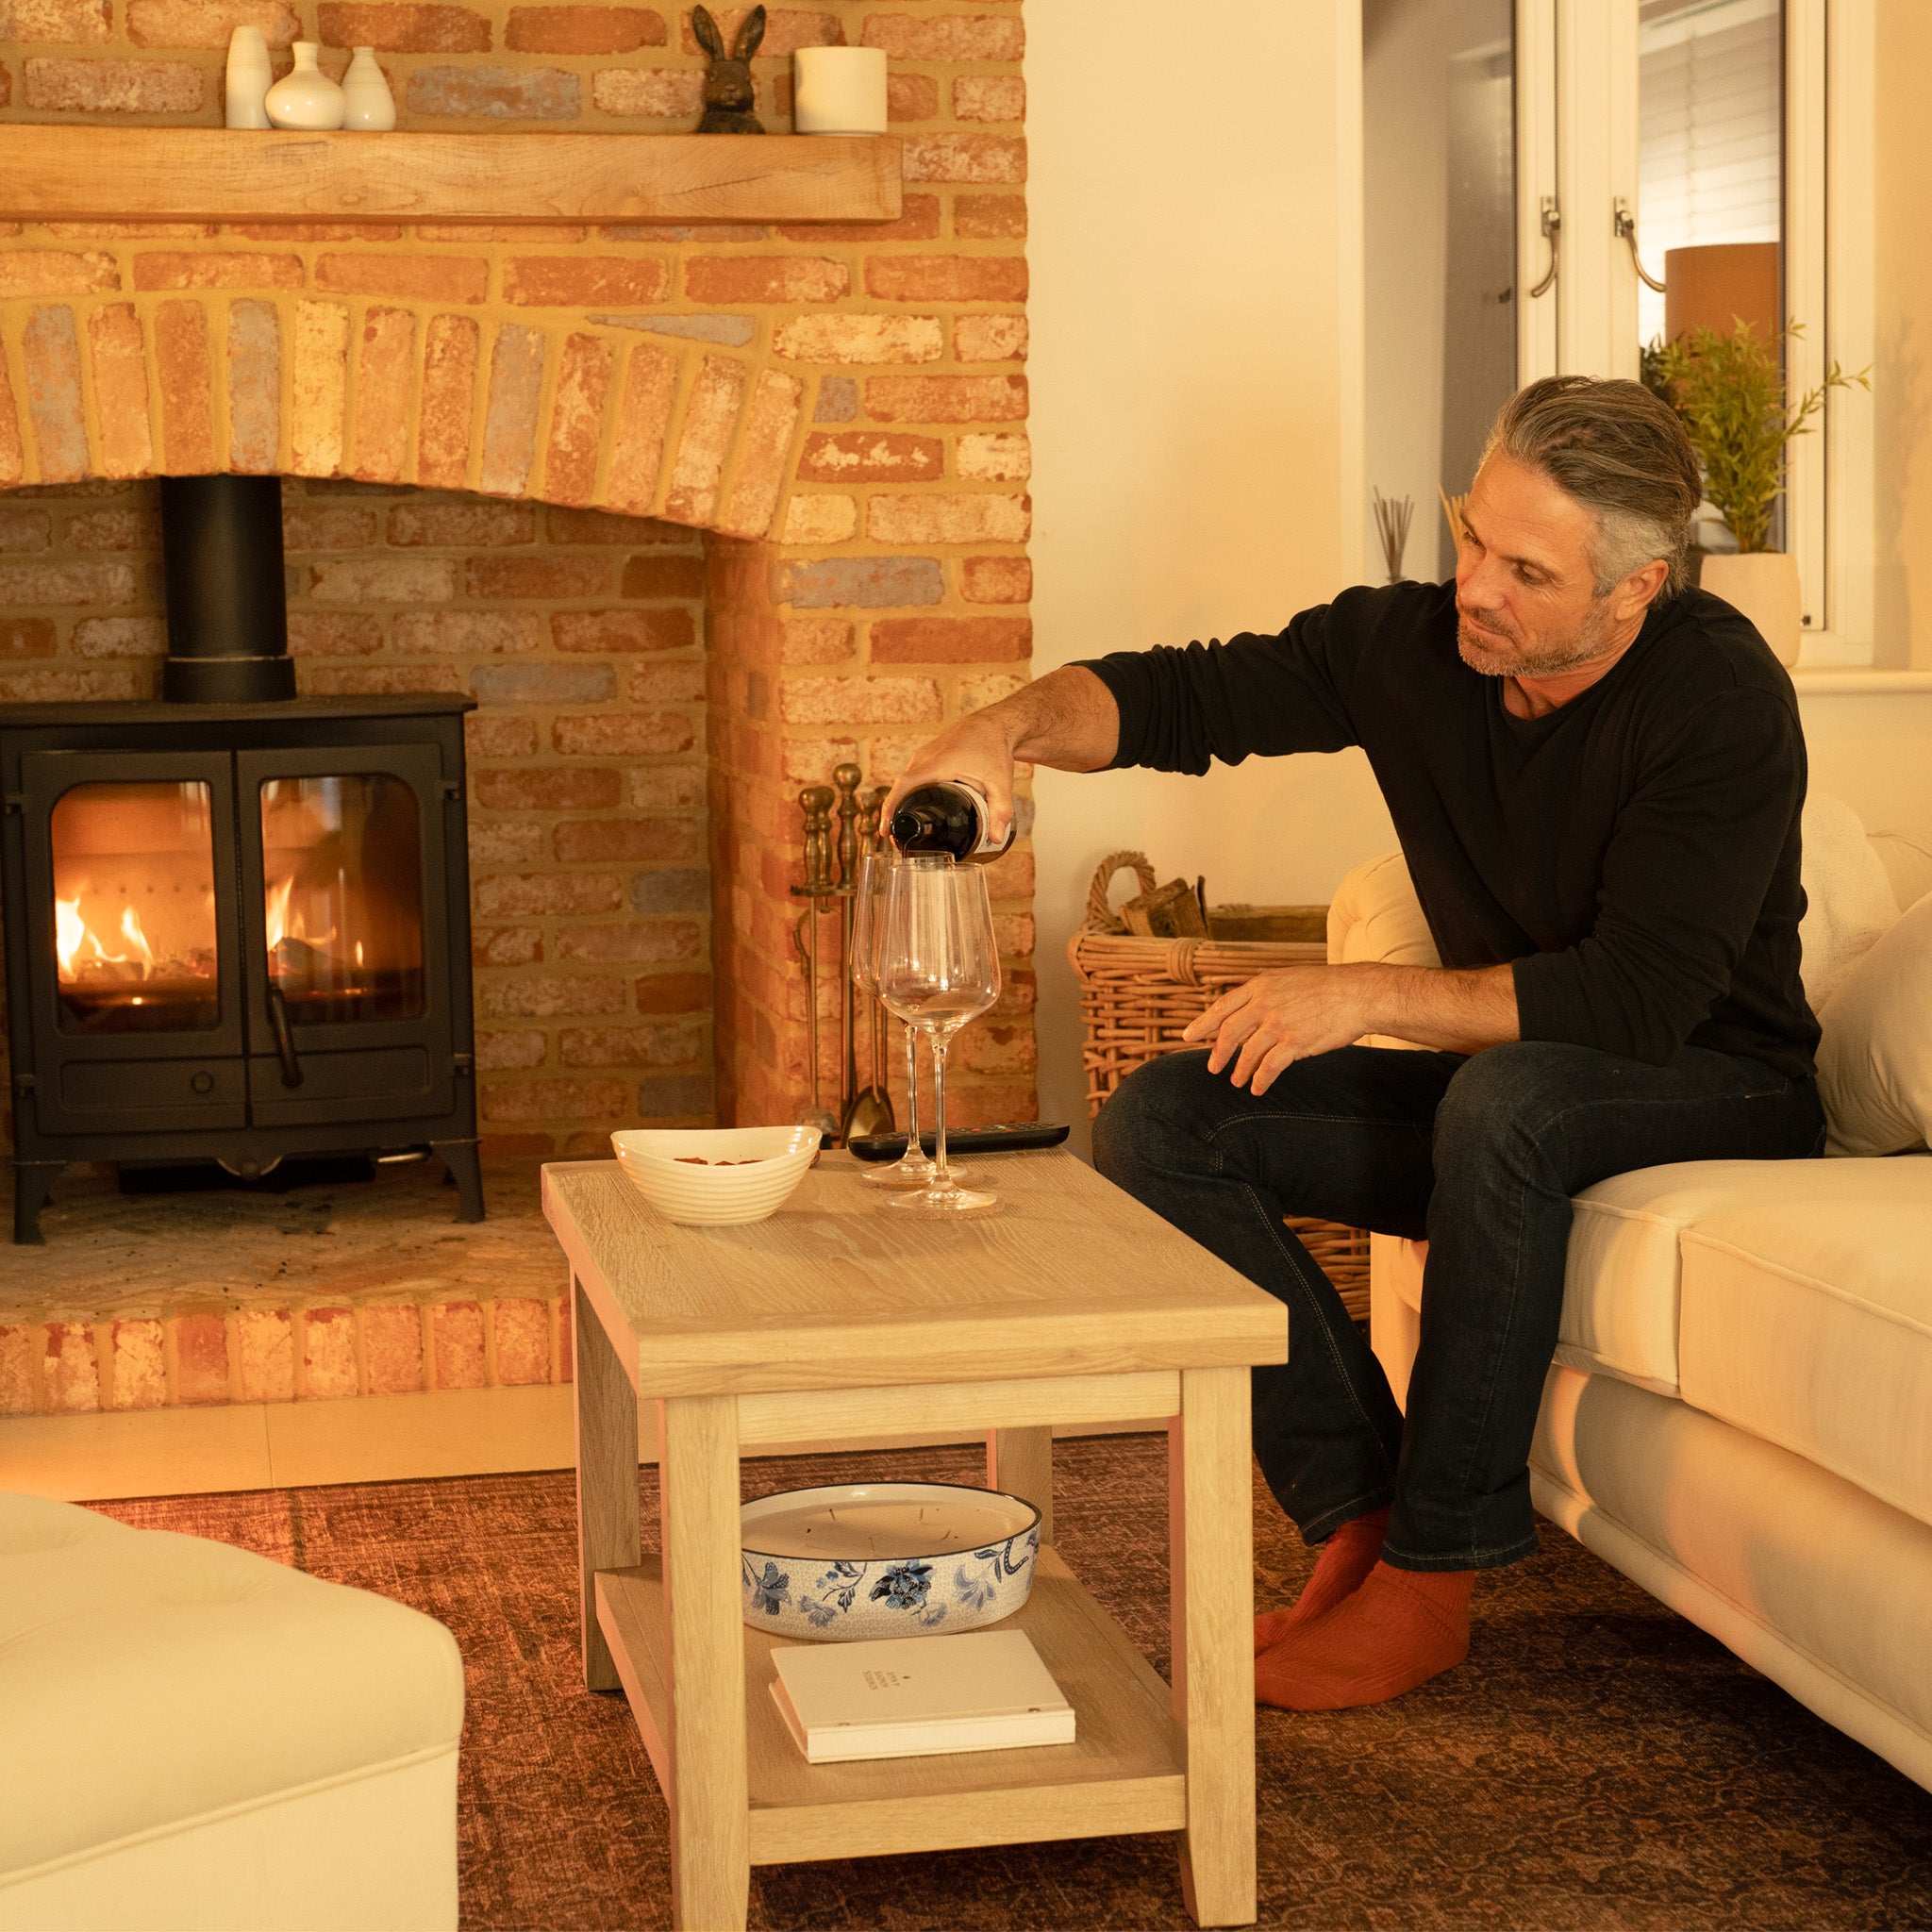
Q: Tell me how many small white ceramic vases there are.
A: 3